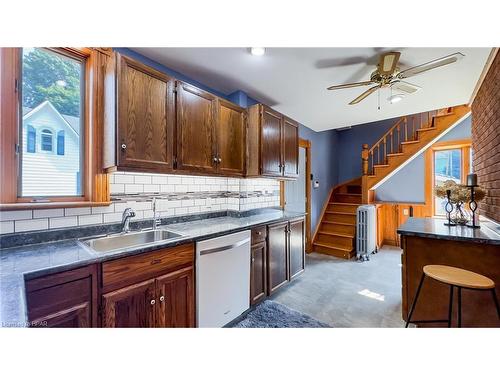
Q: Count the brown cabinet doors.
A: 11